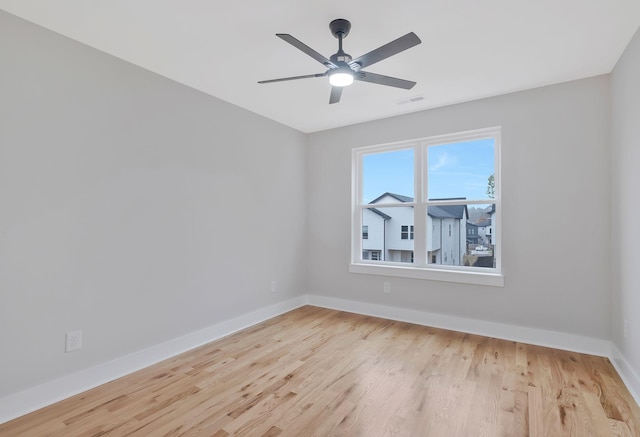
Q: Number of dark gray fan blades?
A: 5